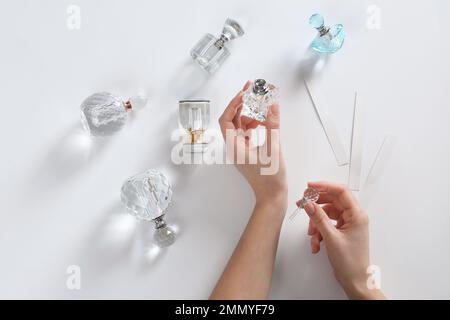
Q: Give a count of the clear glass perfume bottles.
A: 5